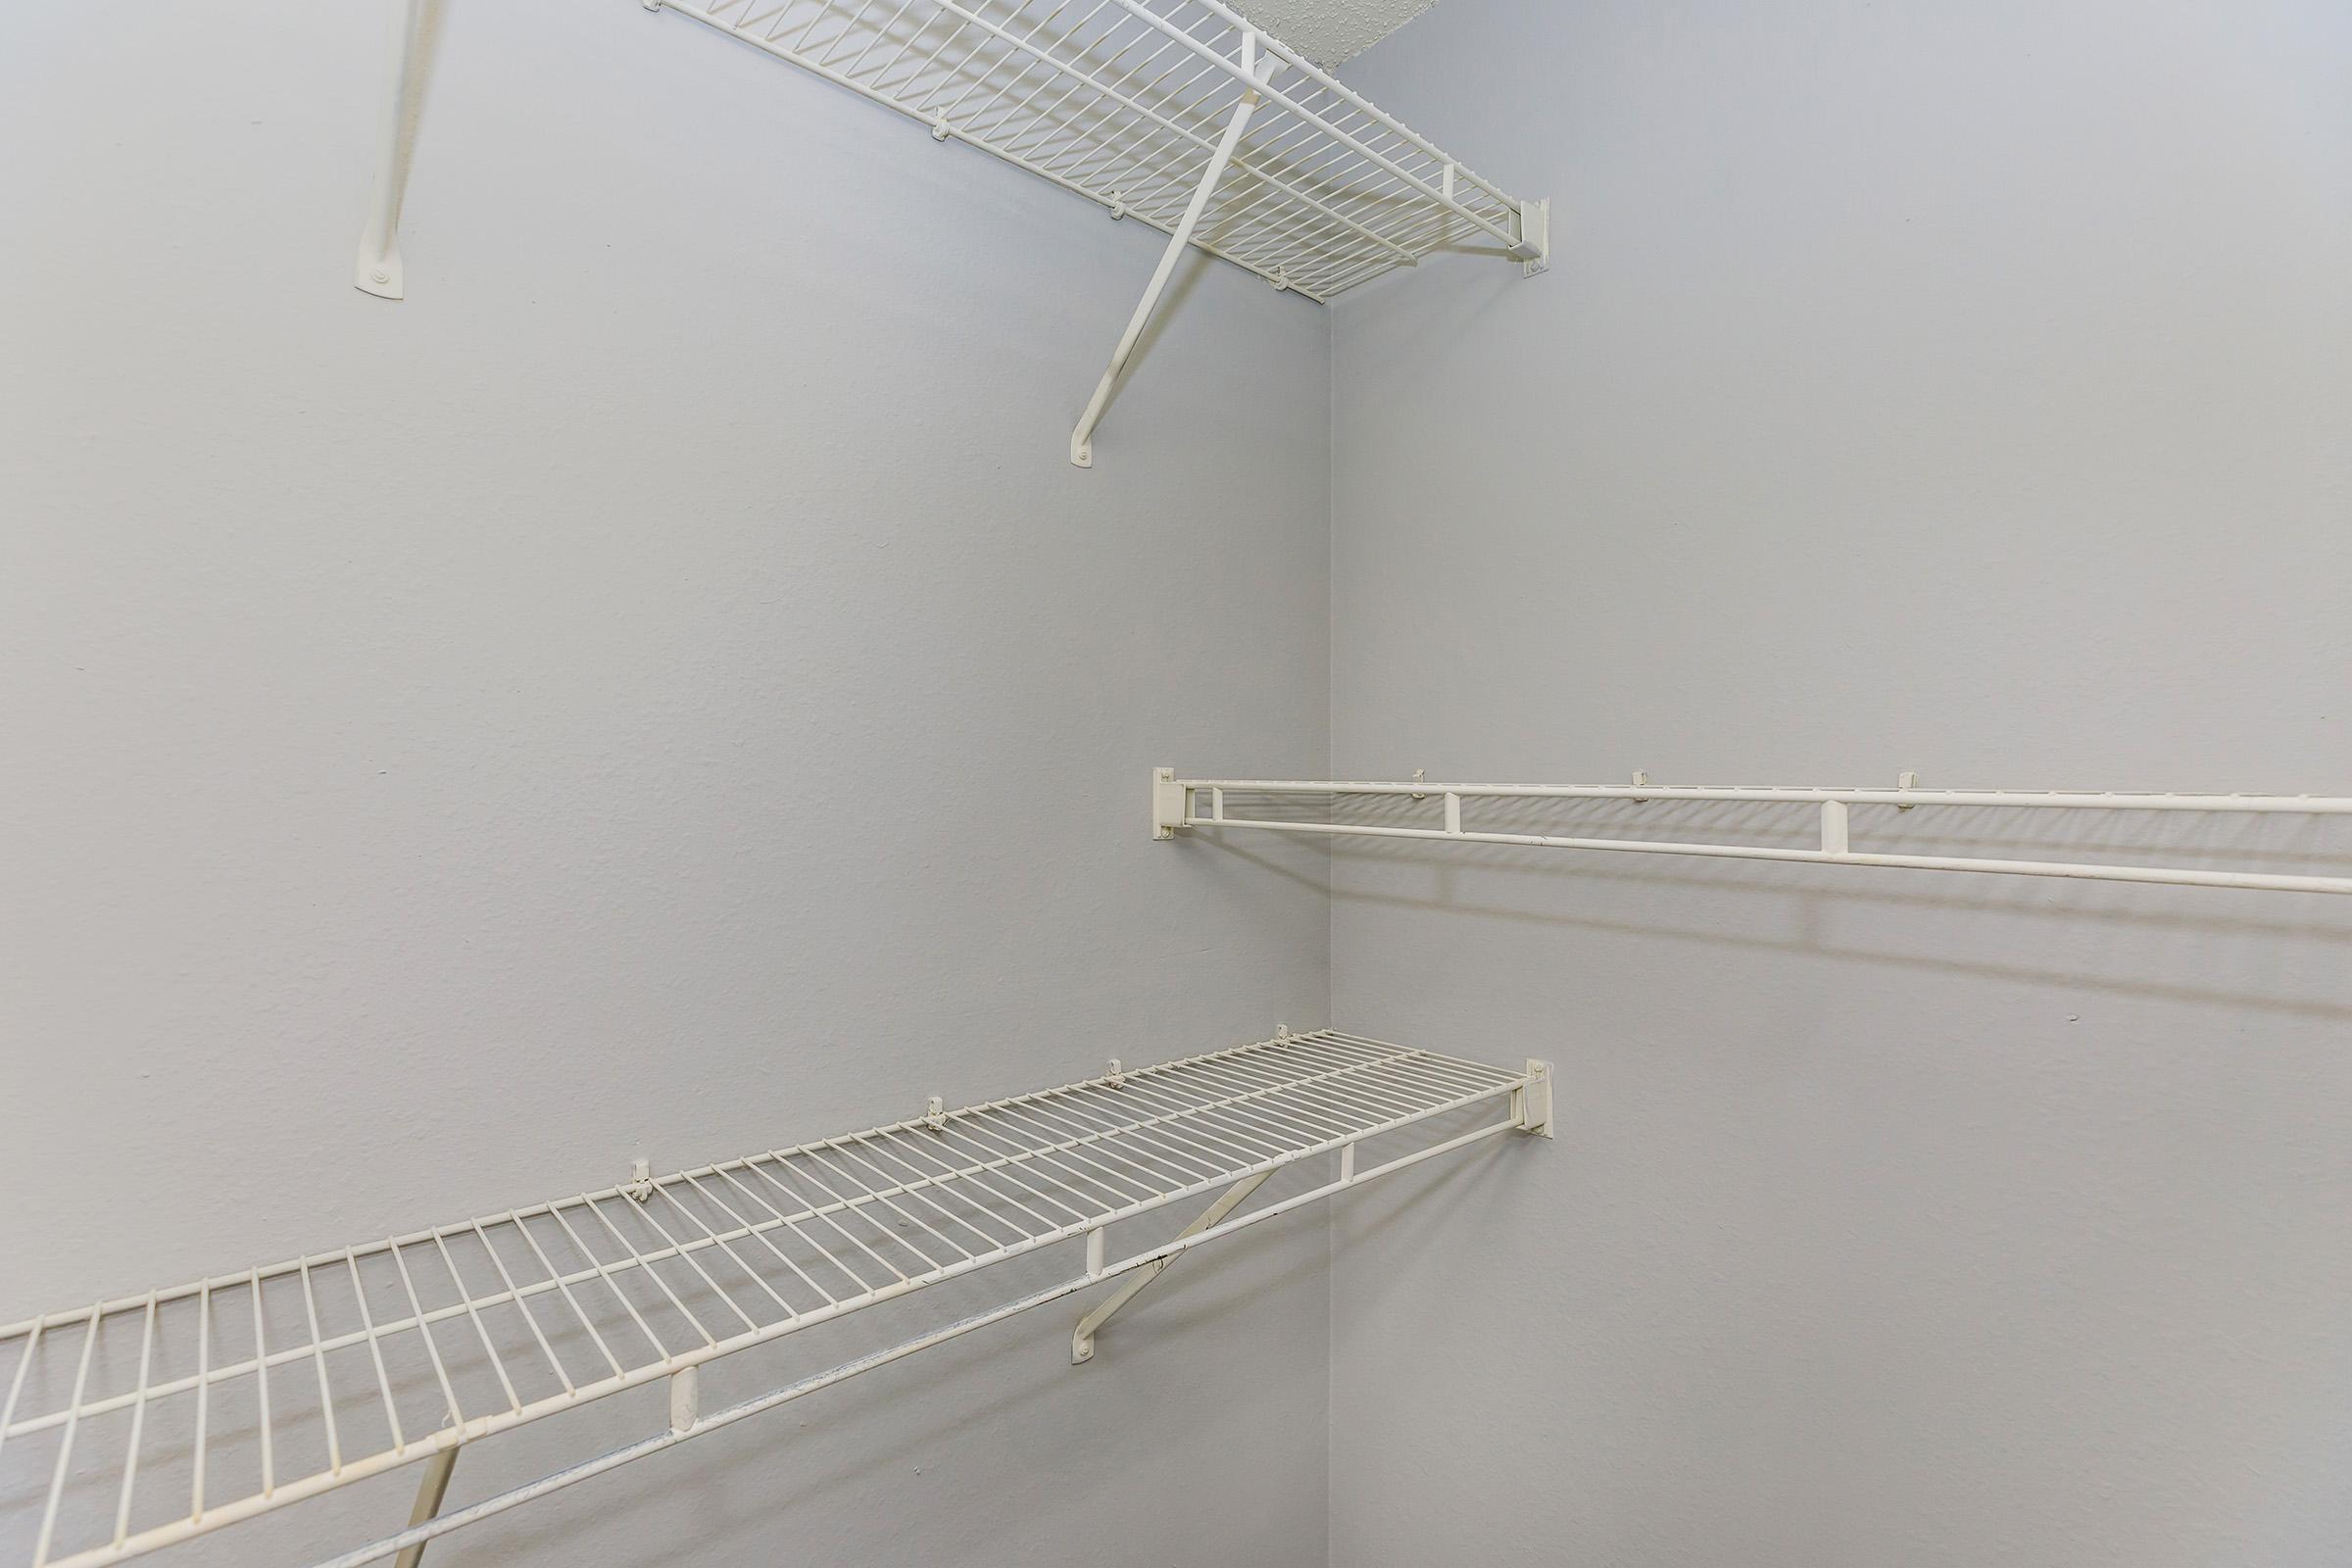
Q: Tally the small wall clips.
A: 11